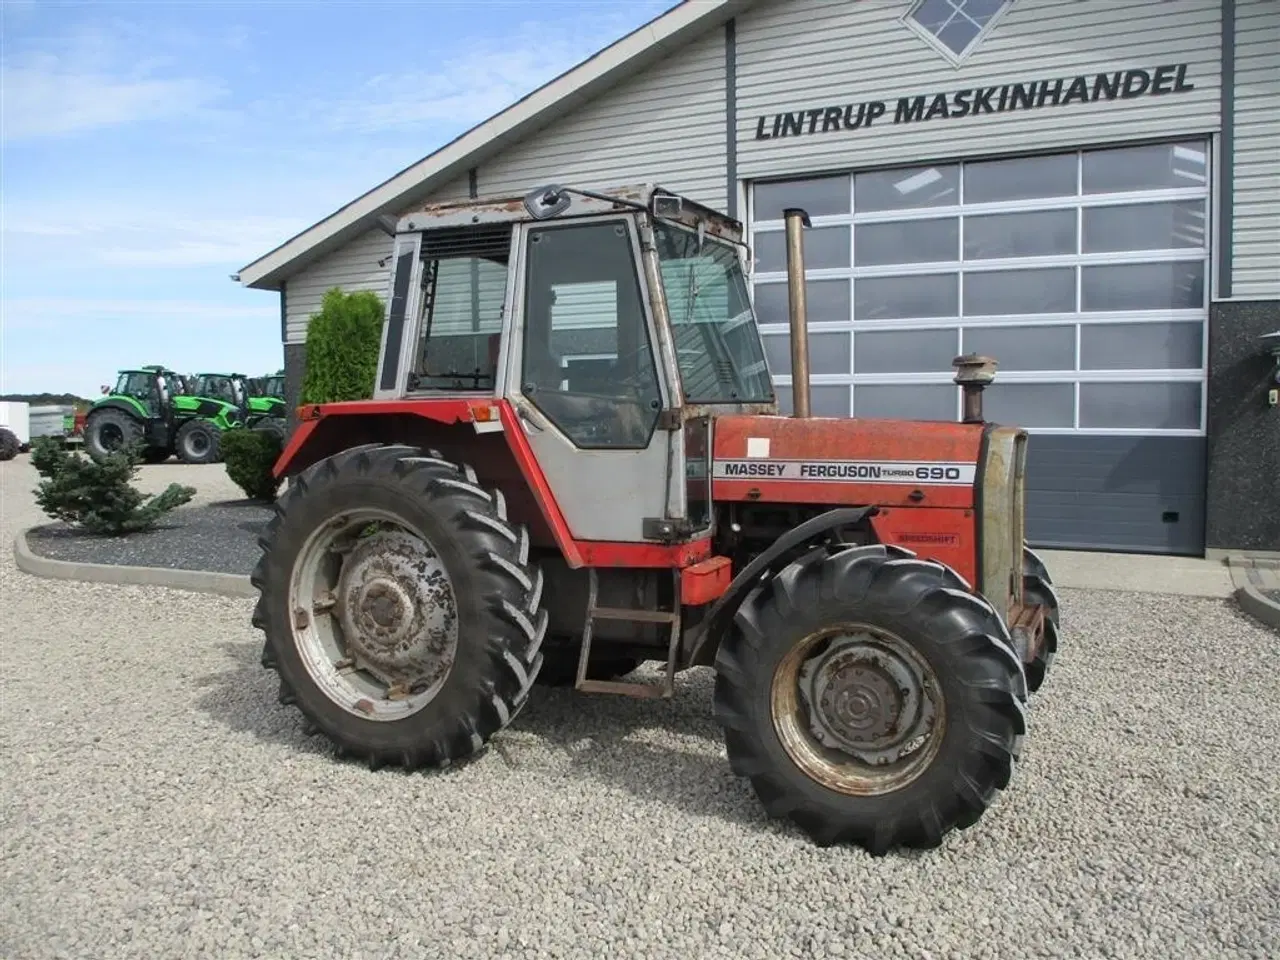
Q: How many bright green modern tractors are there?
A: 3